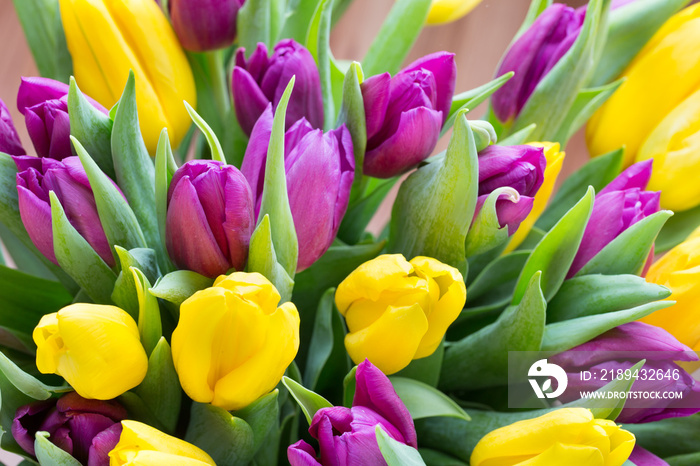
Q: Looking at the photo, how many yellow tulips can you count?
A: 11